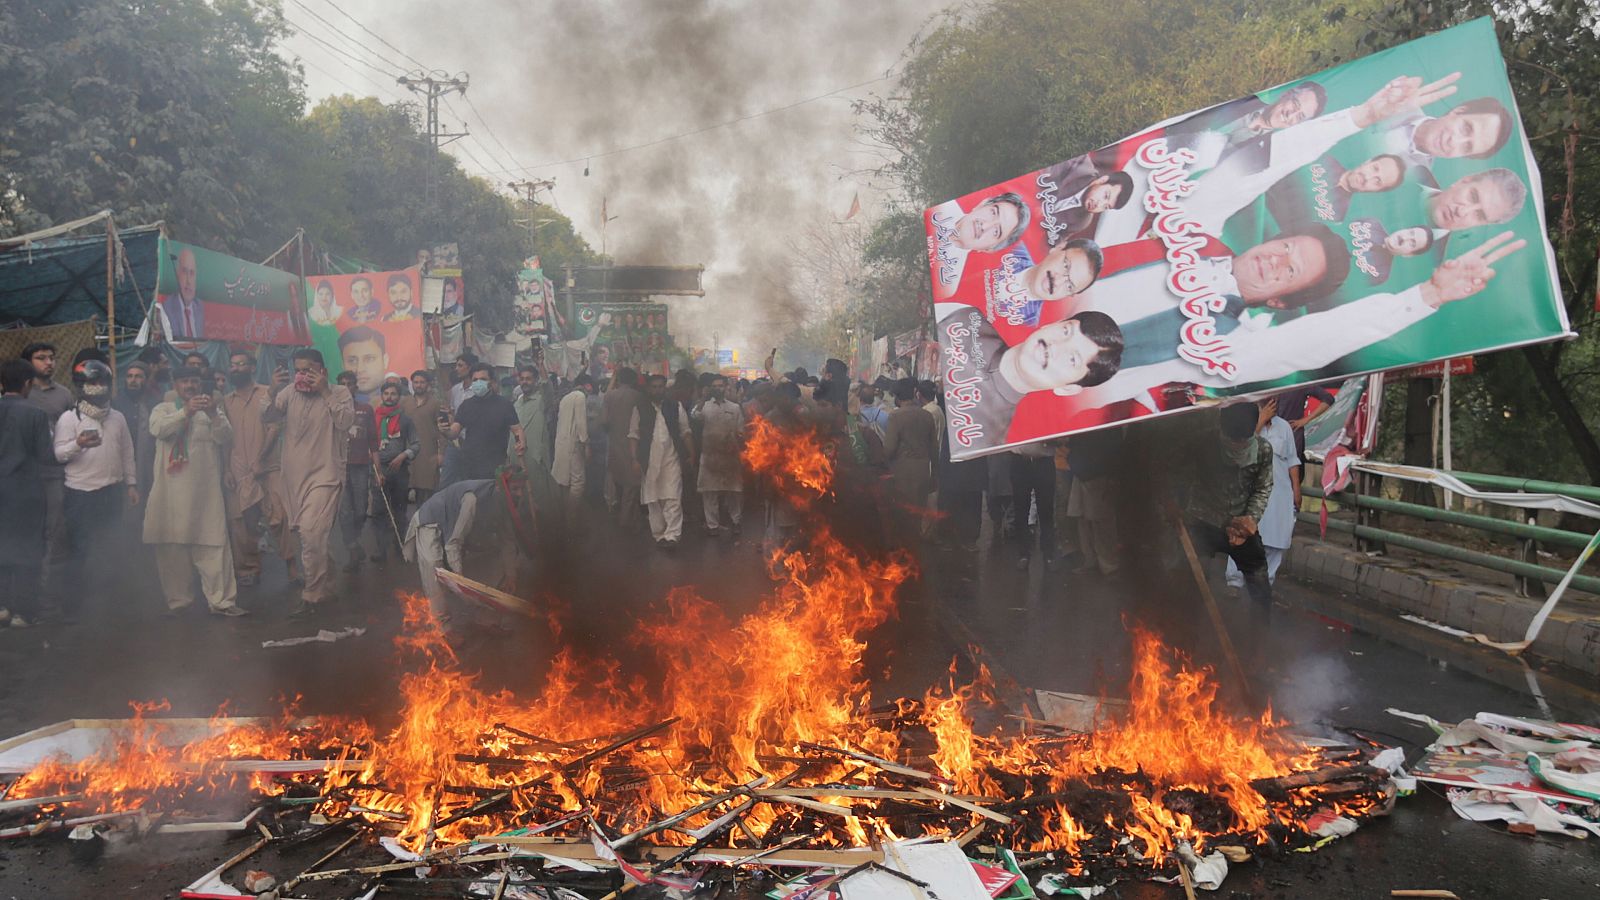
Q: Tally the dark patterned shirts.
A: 1